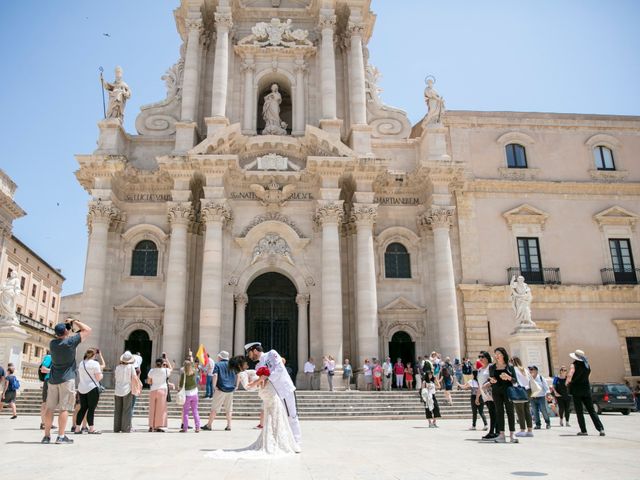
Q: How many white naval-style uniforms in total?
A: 1